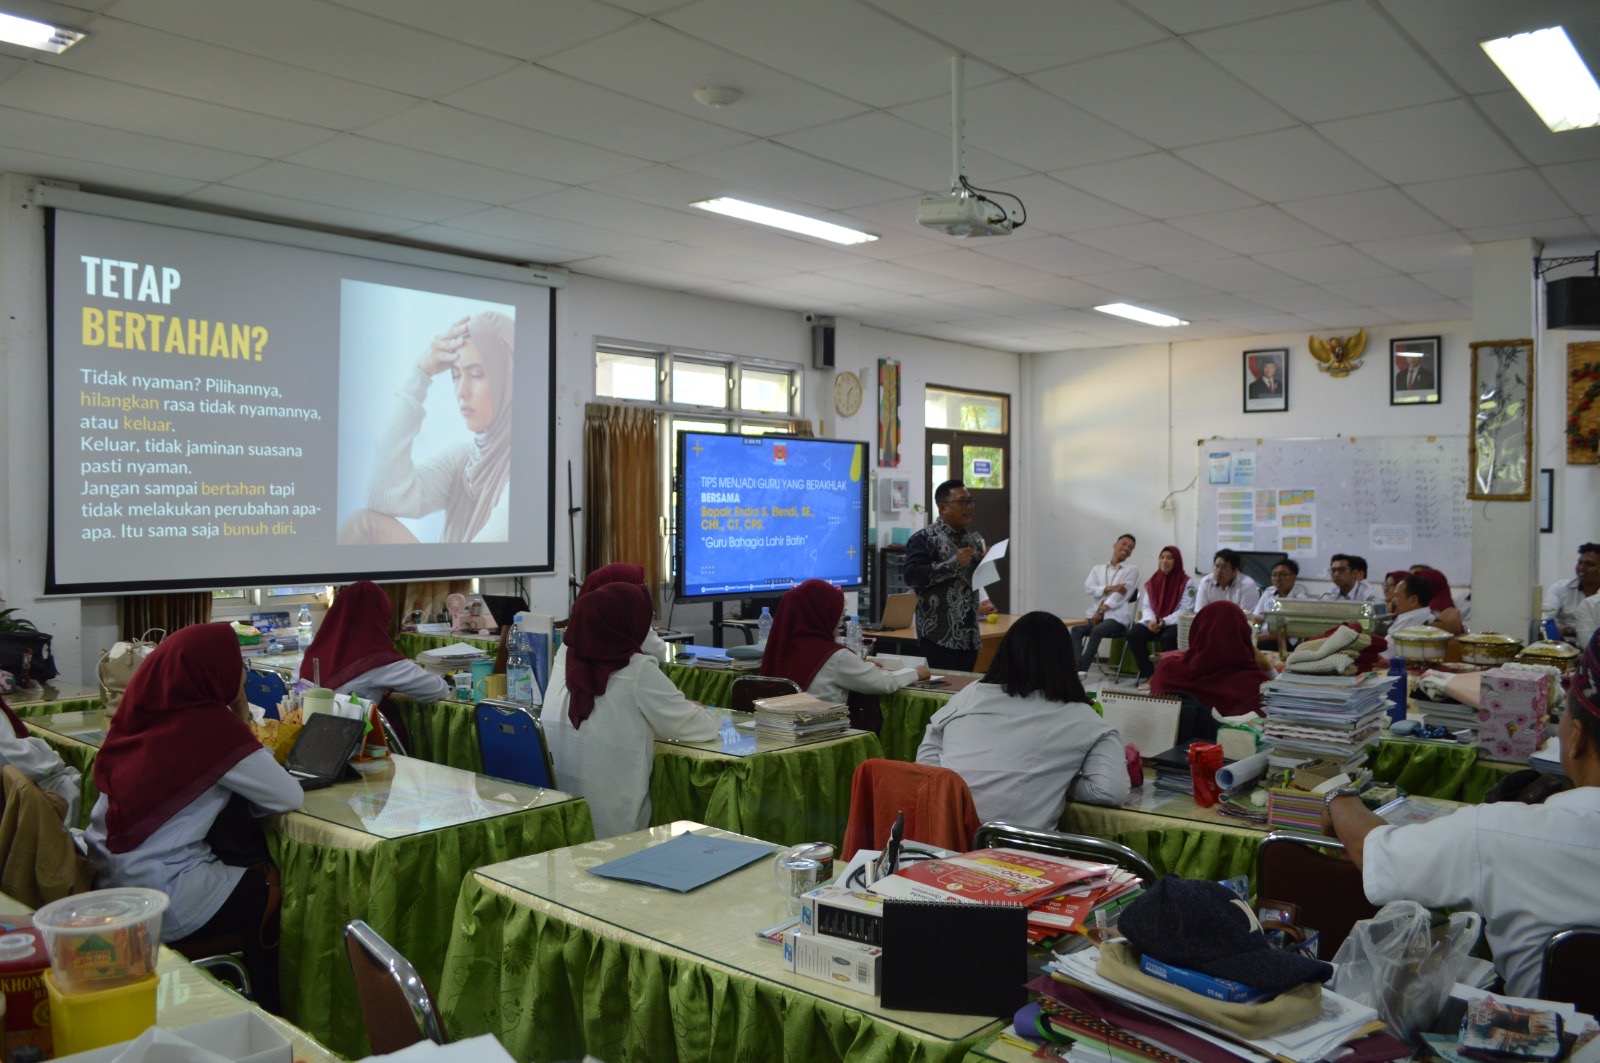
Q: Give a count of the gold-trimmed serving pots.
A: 3